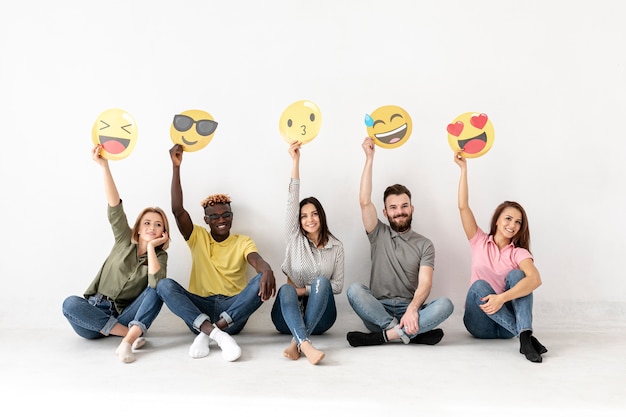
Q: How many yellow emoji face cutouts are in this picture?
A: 5